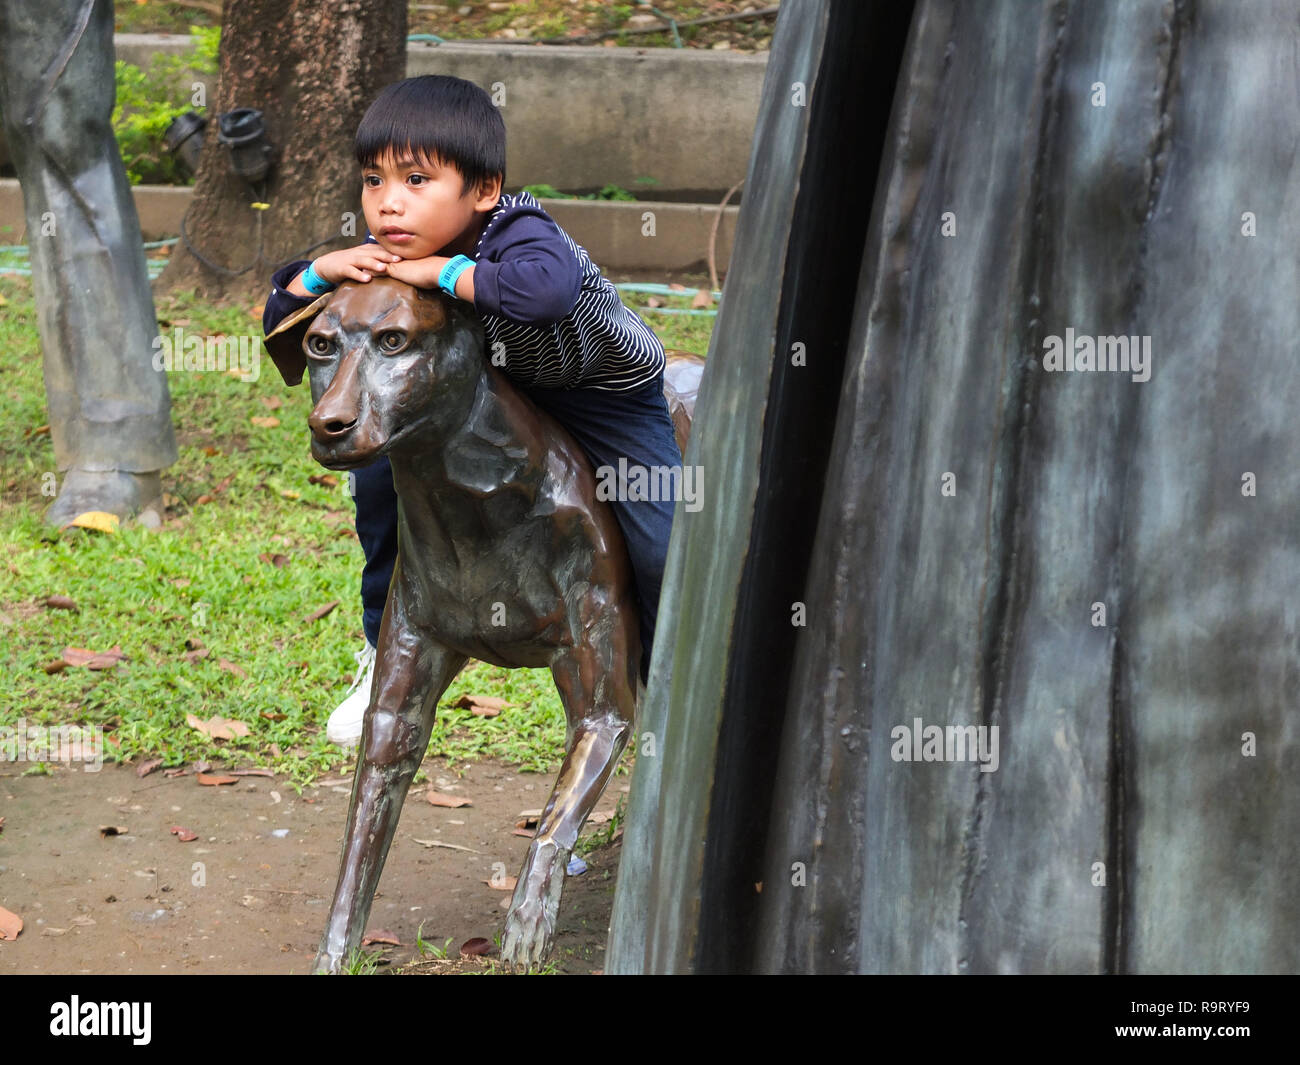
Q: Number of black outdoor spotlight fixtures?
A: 2